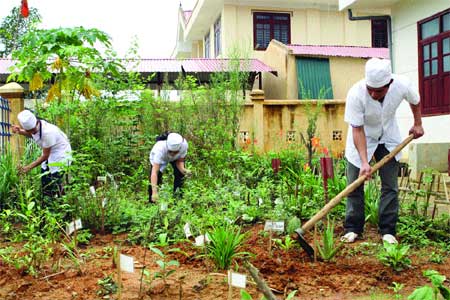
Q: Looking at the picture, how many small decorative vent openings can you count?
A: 3